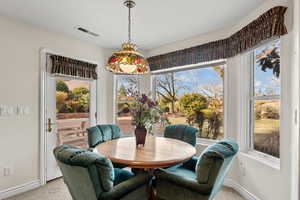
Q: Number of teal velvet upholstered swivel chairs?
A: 4